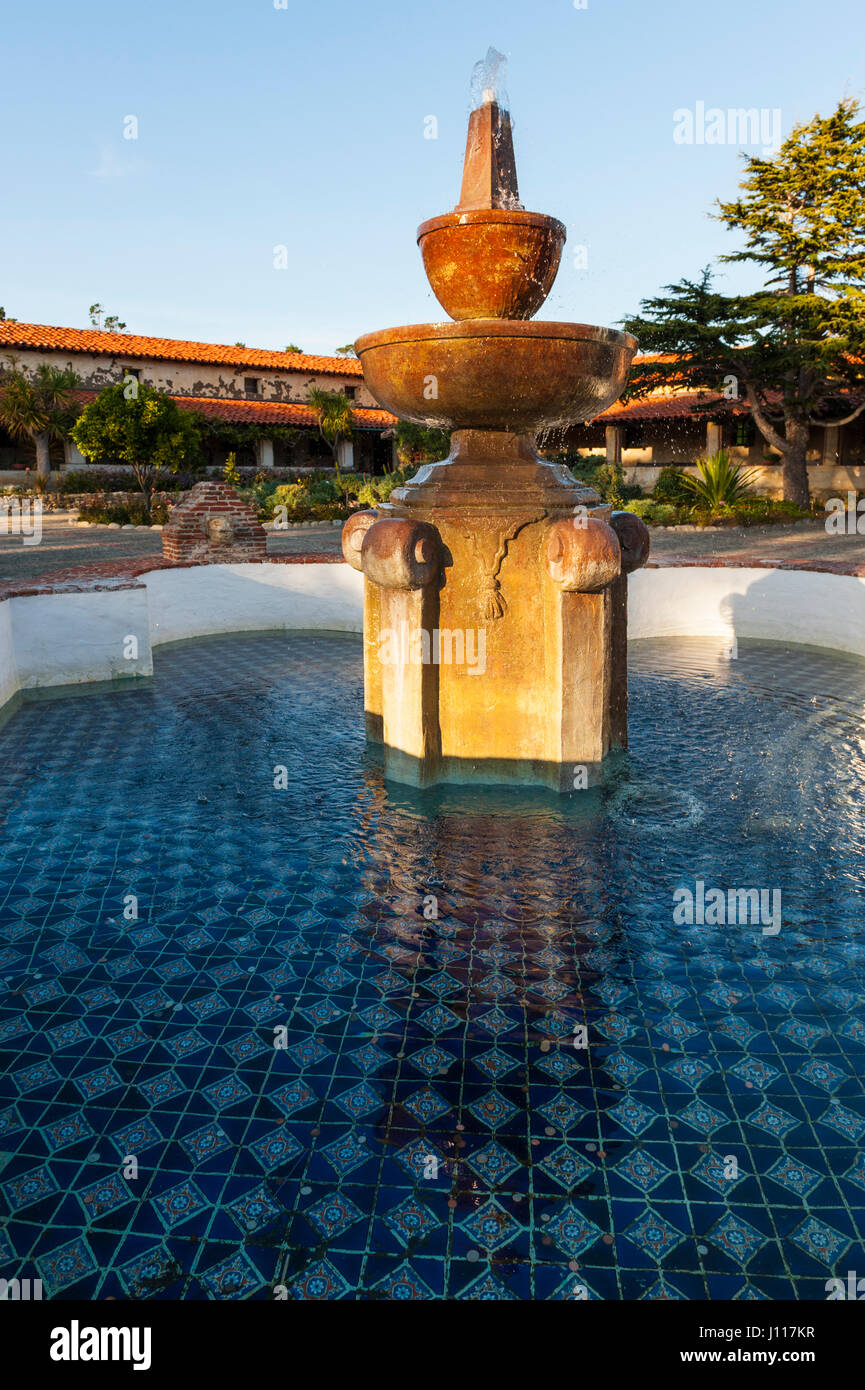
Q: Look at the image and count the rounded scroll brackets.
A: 4